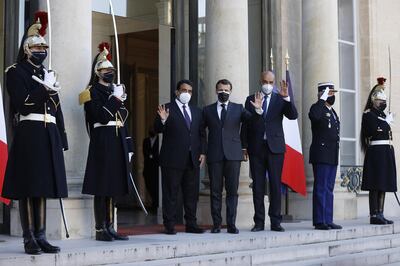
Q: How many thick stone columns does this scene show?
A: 3